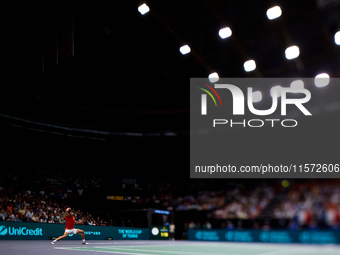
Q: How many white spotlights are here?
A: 12